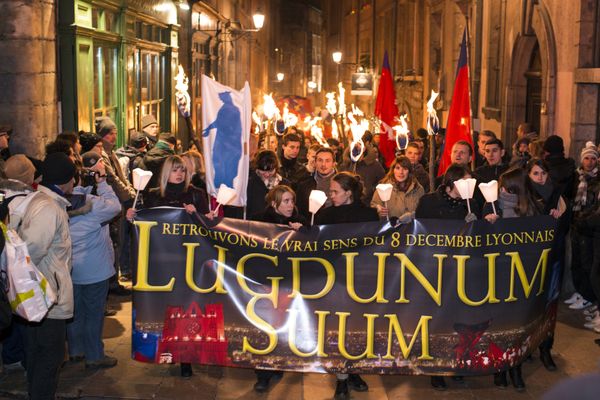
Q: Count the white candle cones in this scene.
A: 6